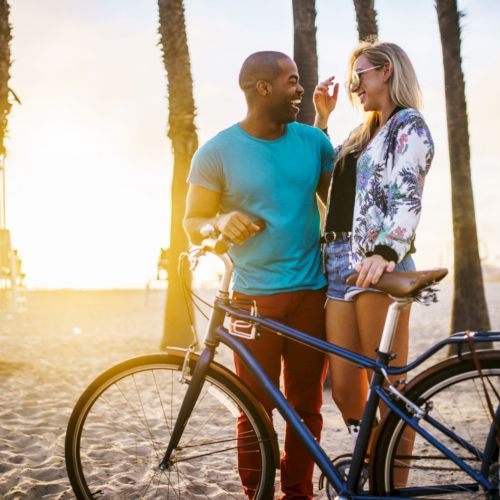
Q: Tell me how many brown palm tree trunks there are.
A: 5